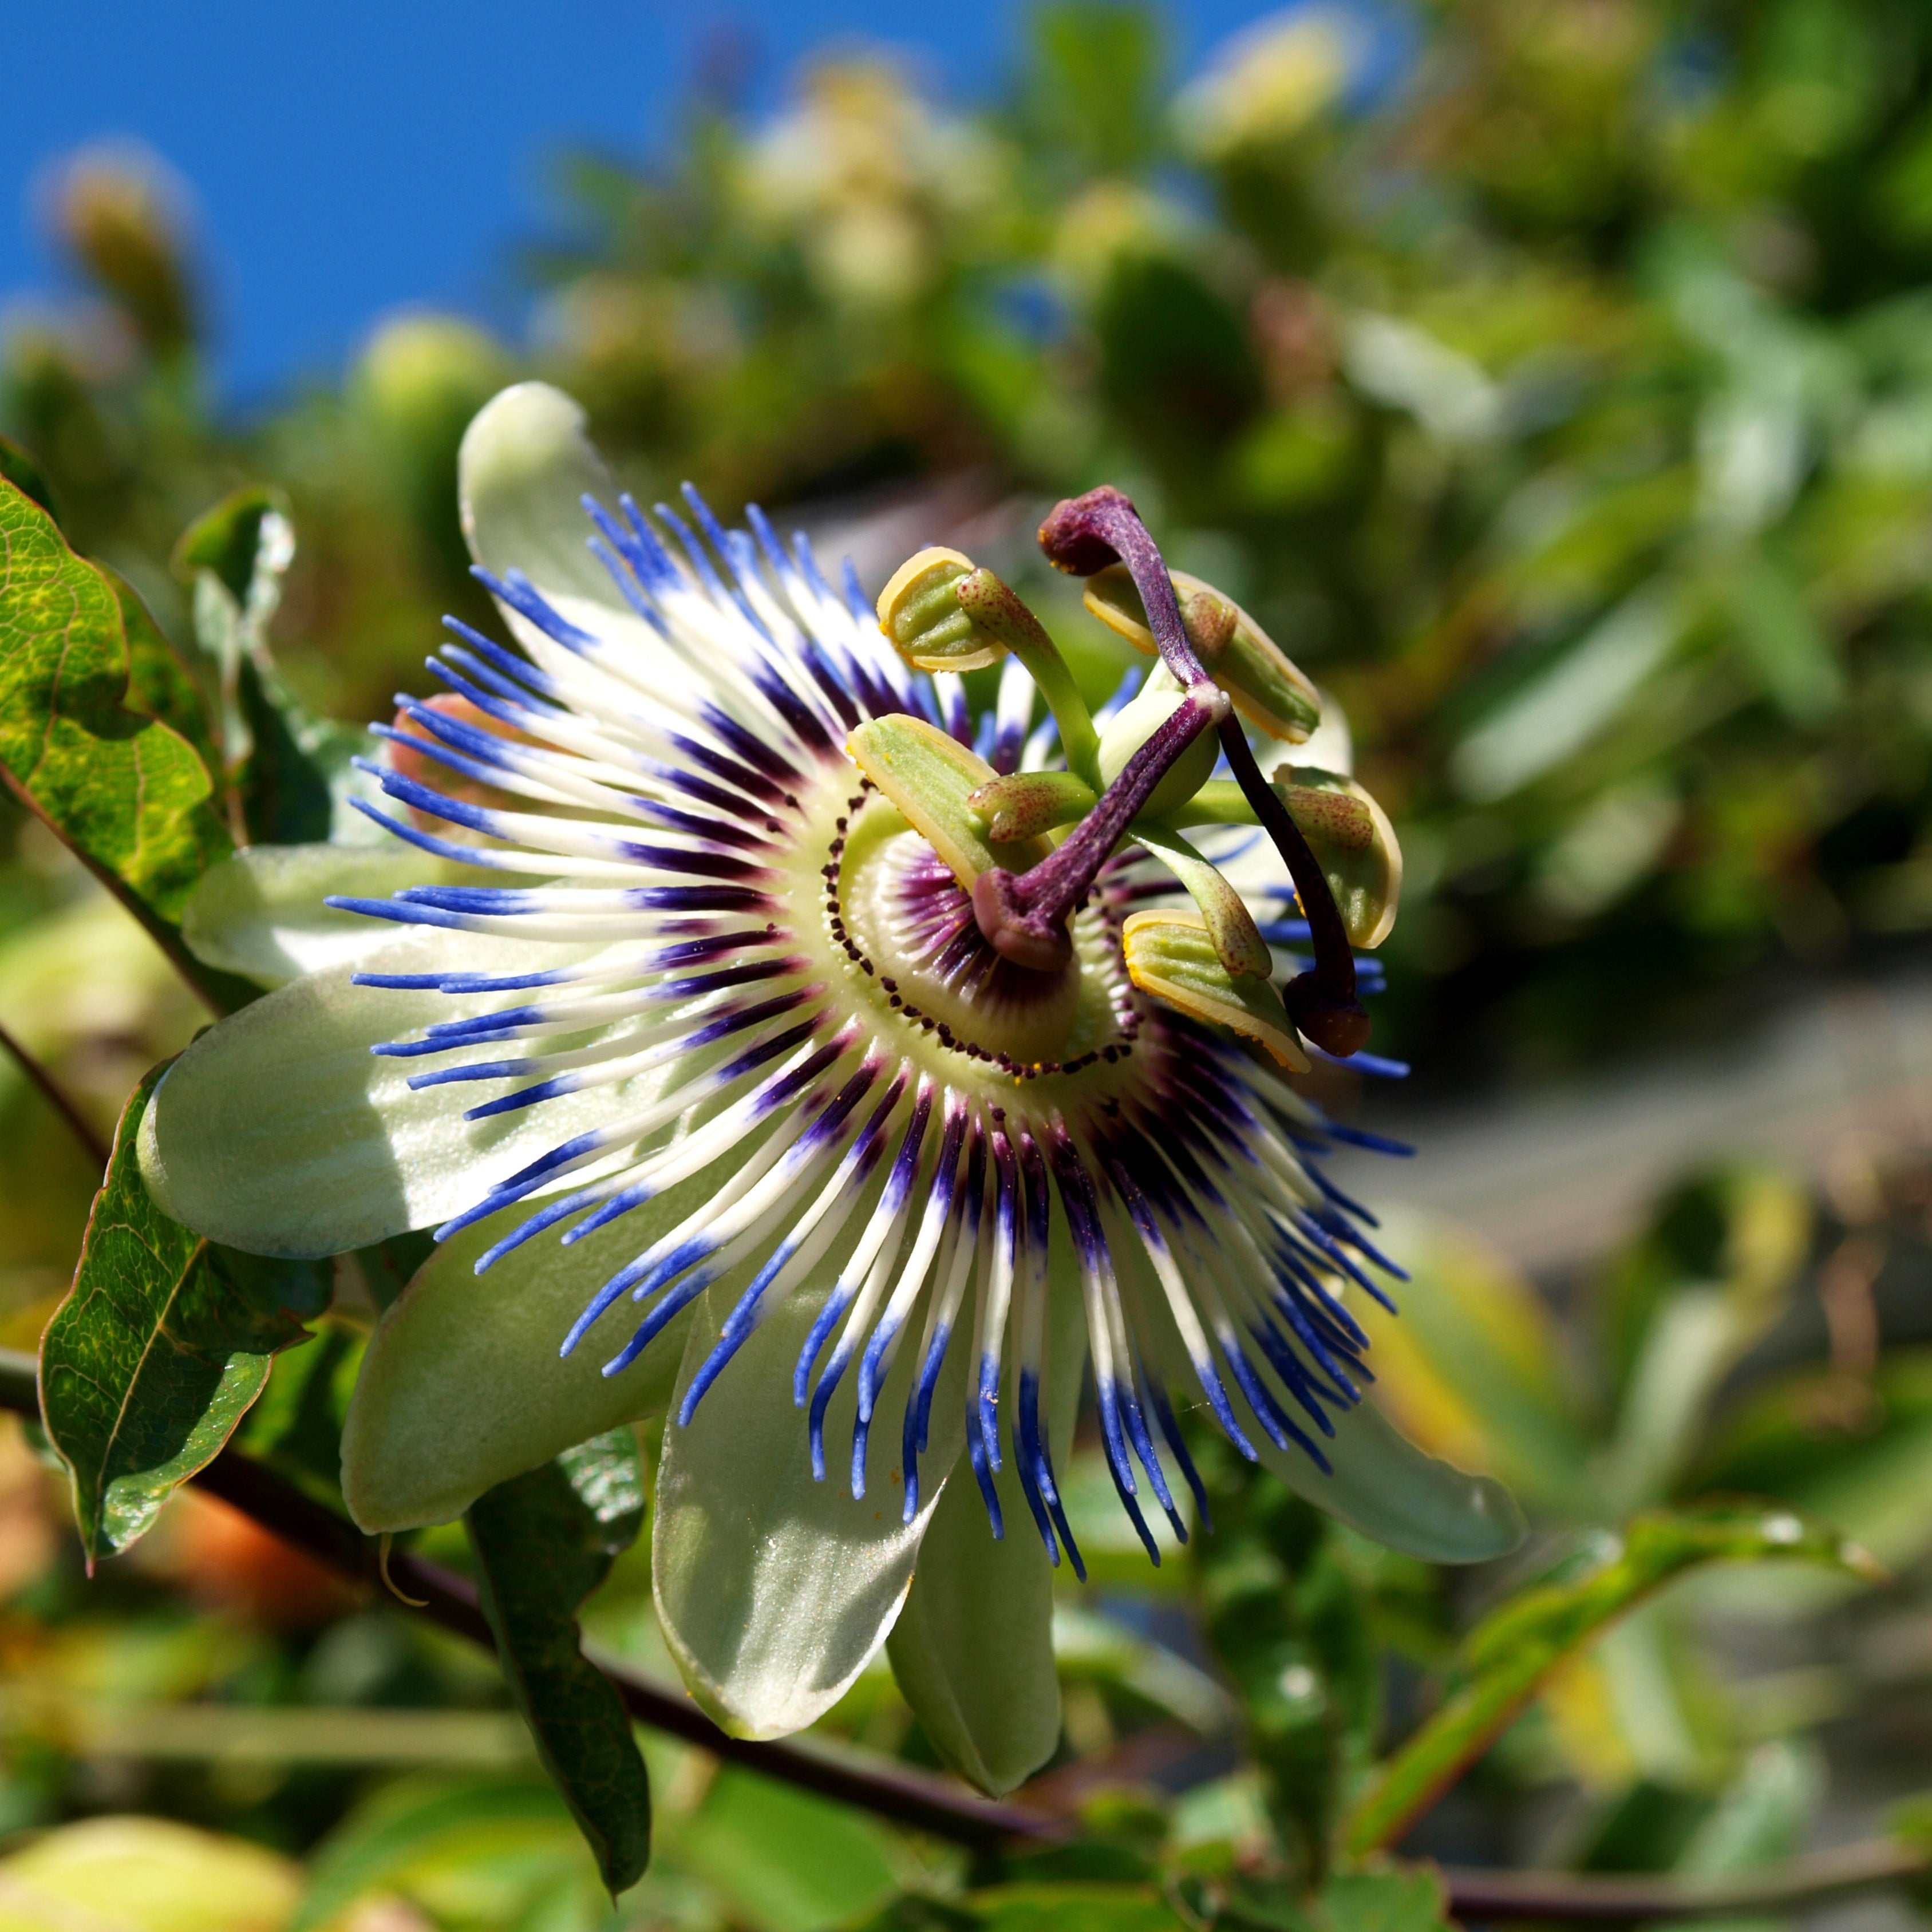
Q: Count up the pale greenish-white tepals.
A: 8